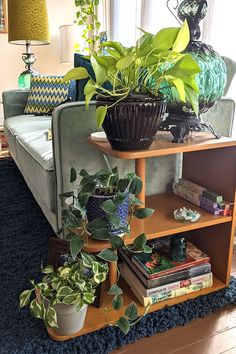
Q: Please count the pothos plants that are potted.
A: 3